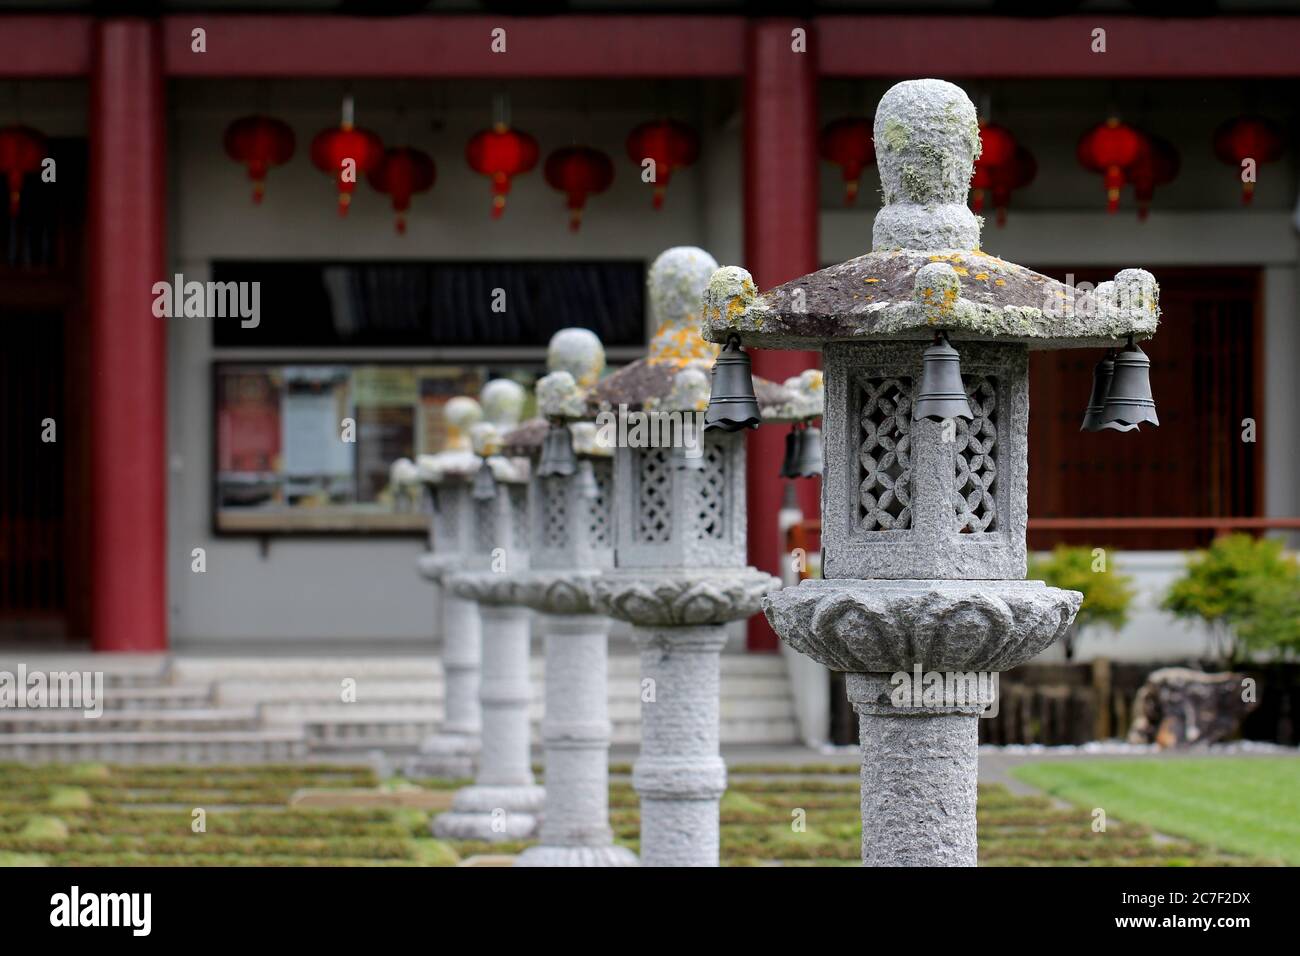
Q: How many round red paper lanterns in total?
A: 13